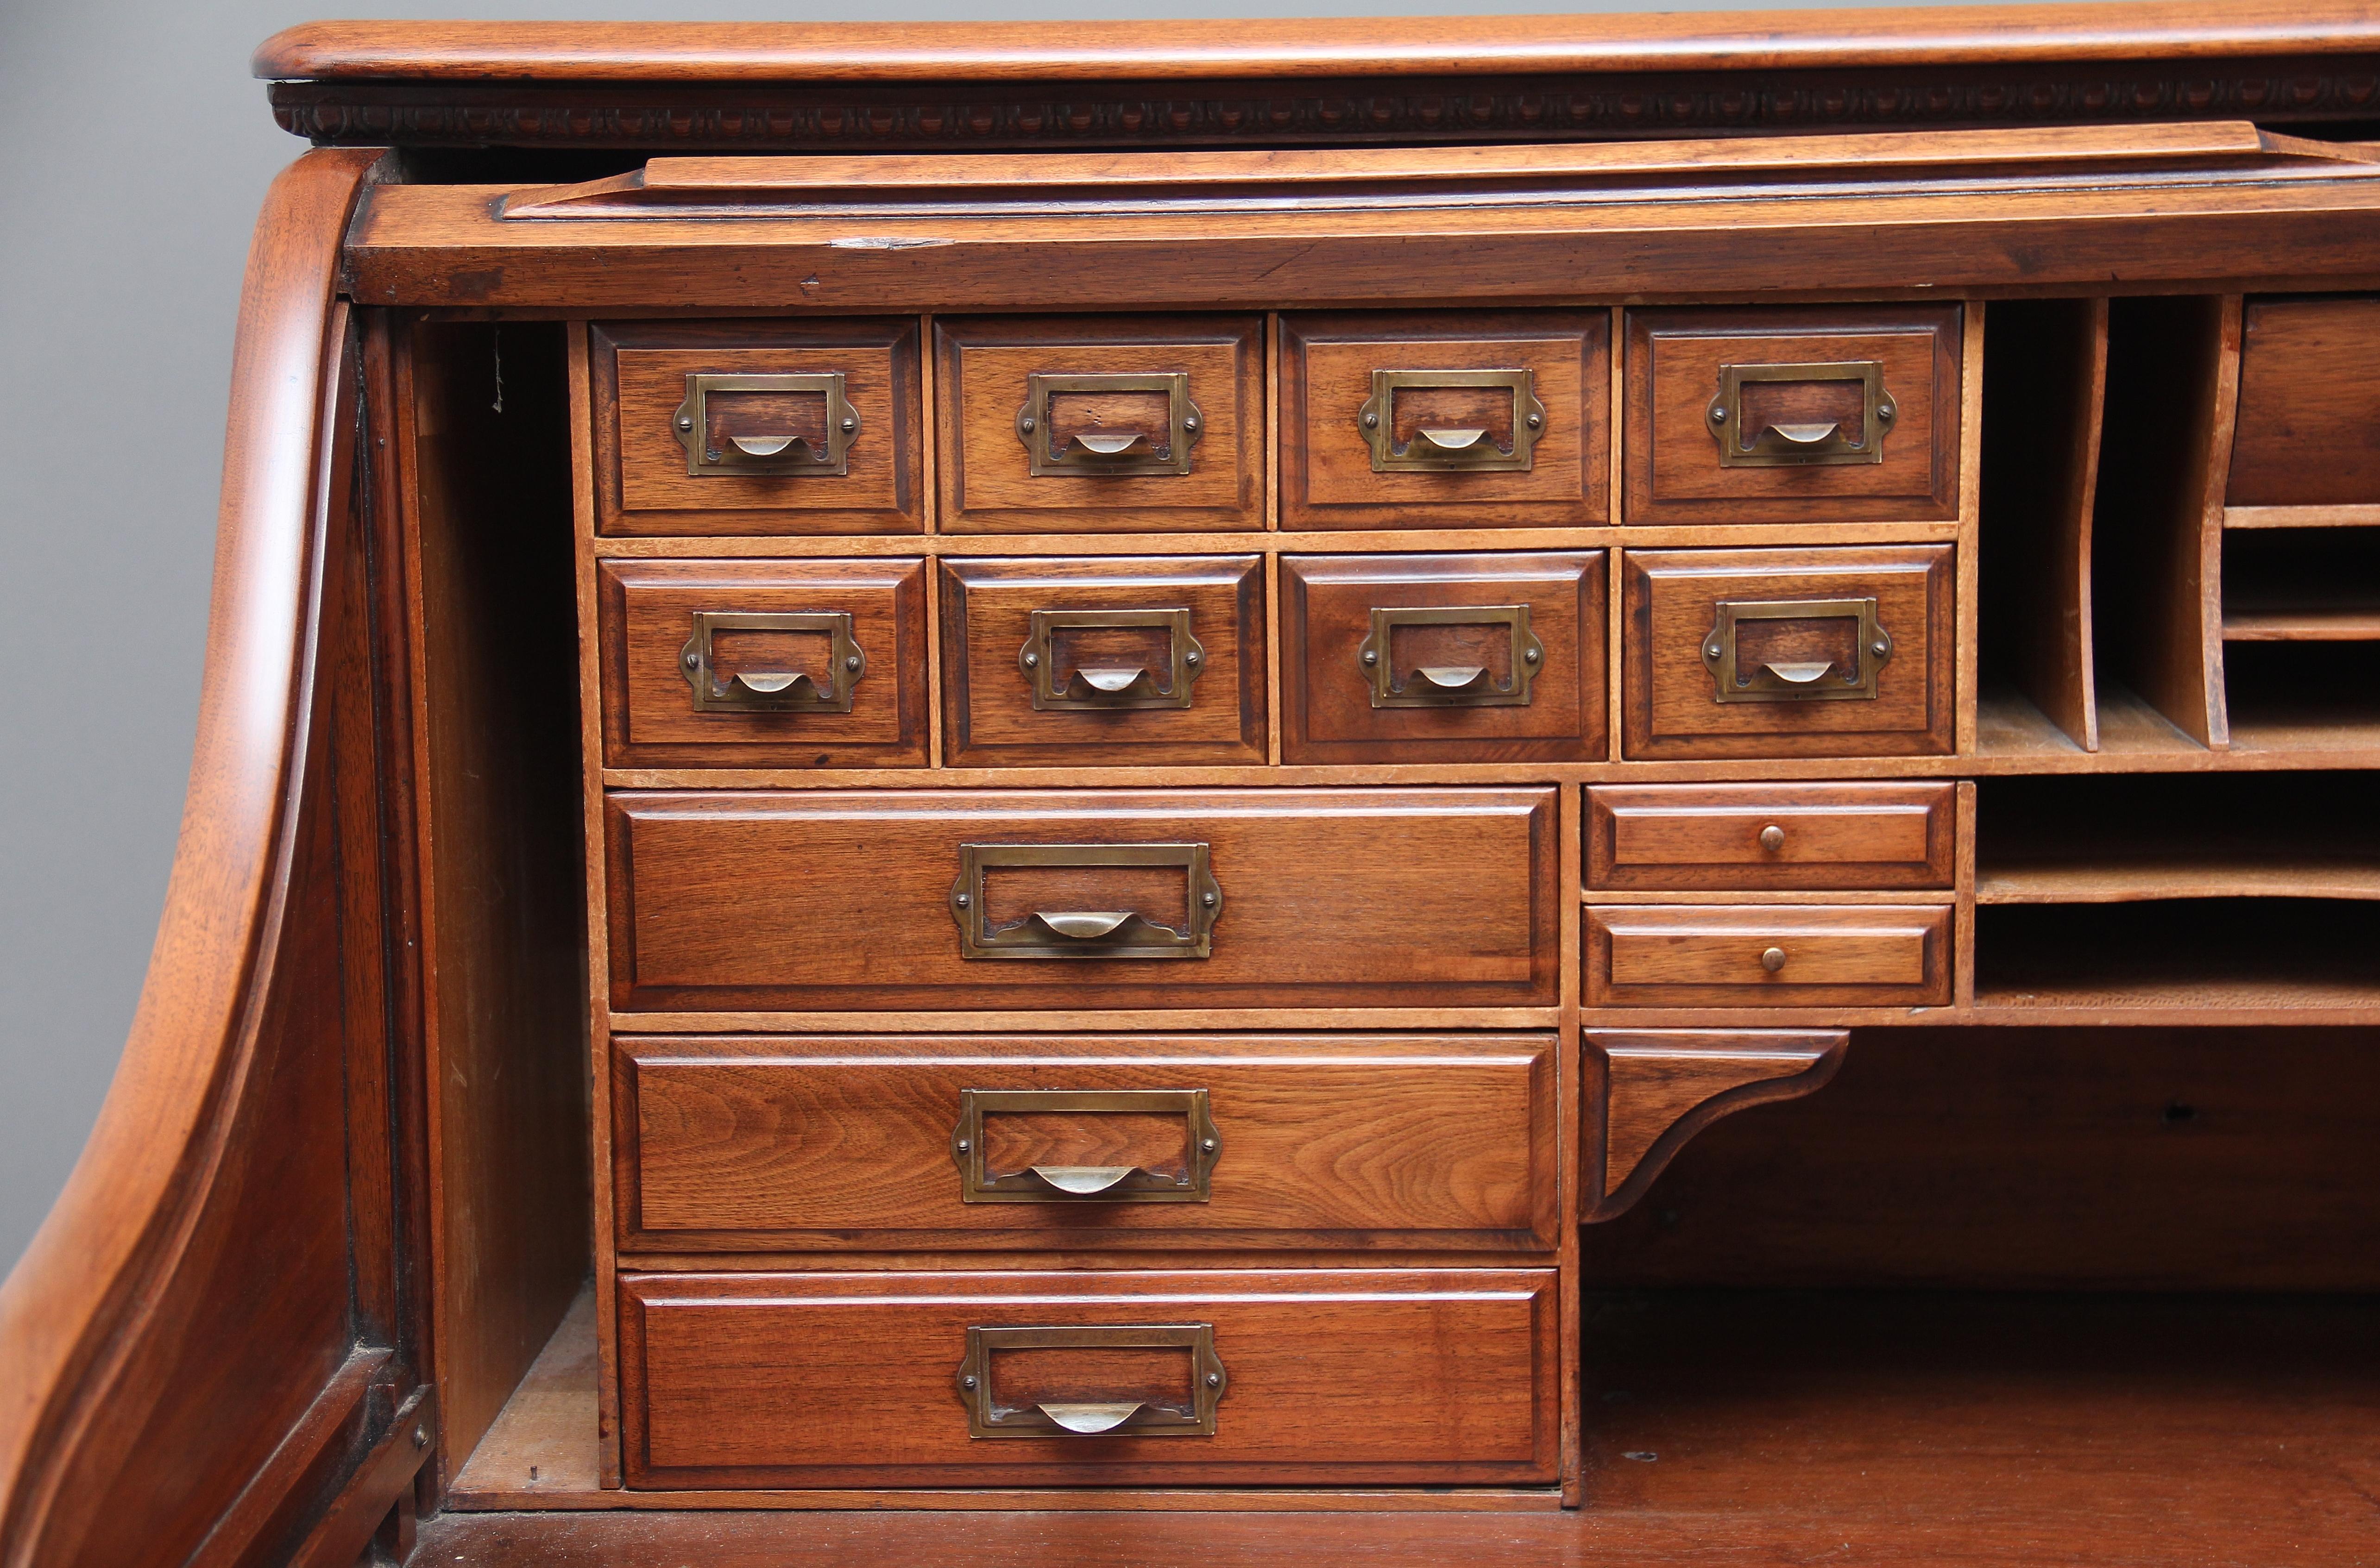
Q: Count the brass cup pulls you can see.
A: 11